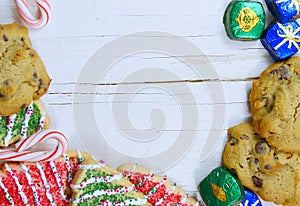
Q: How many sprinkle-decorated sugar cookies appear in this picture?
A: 4